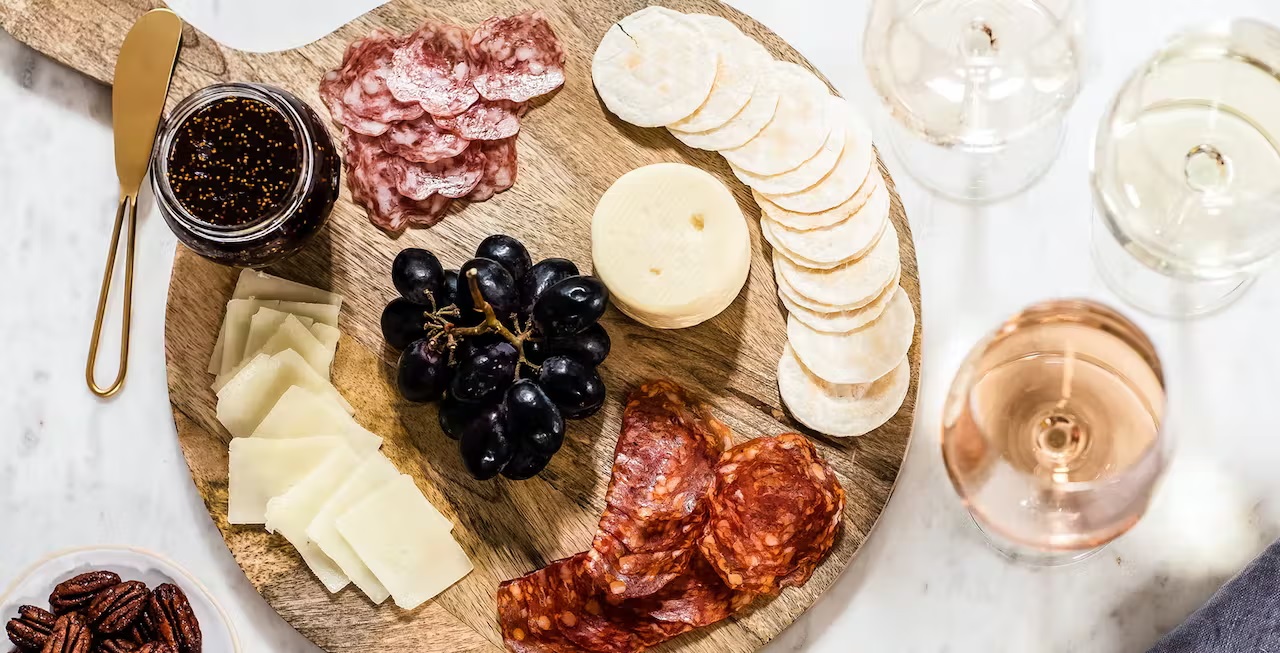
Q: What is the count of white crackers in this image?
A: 14